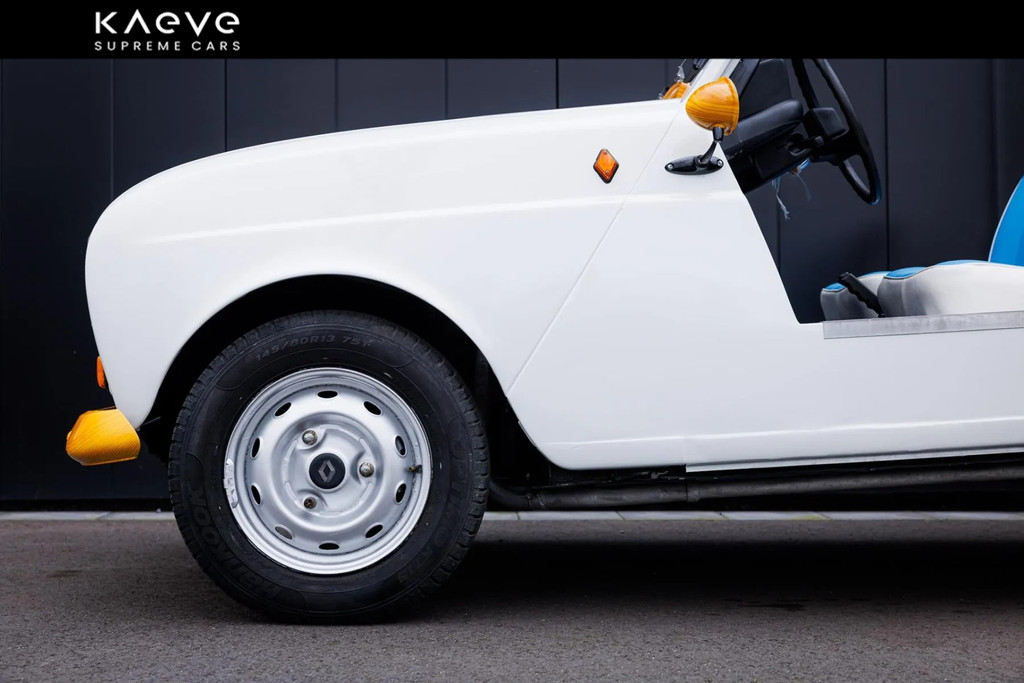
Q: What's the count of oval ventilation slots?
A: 10